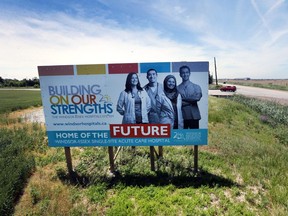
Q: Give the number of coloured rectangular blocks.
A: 5